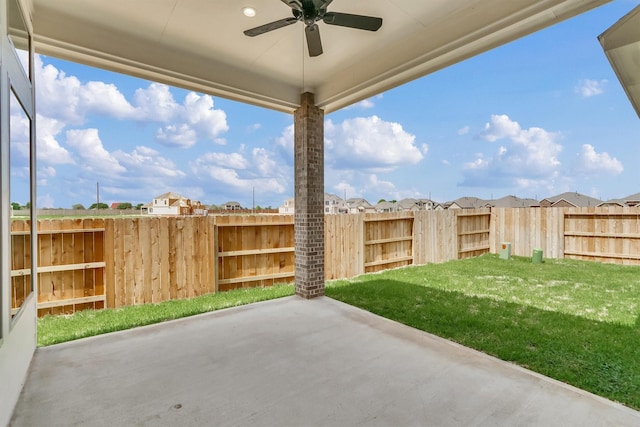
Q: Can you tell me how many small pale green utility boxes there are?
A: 2